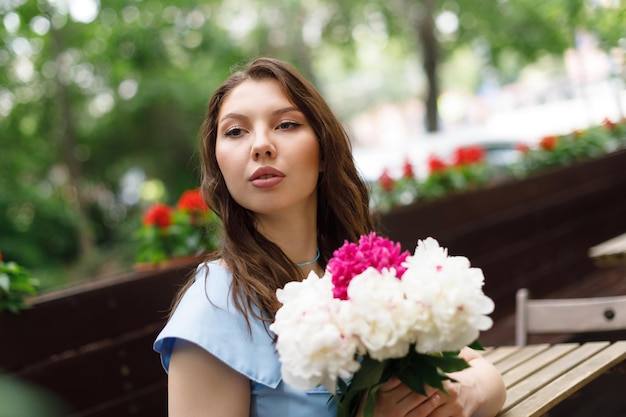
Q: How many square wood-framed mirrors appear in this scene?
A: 0